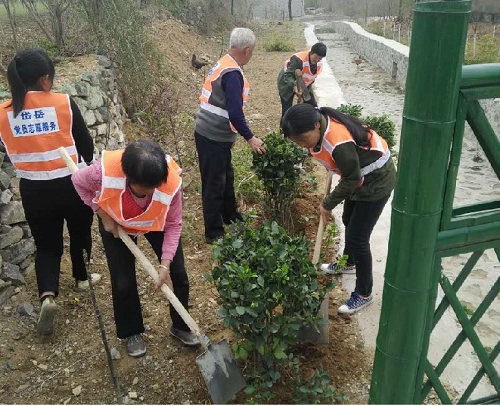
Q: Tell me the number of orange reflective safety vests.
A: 5